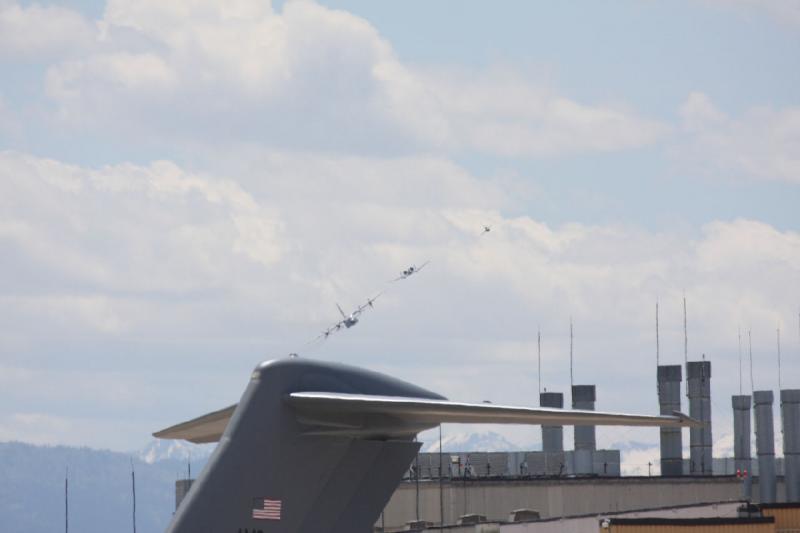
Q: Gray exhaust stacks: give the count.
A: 7